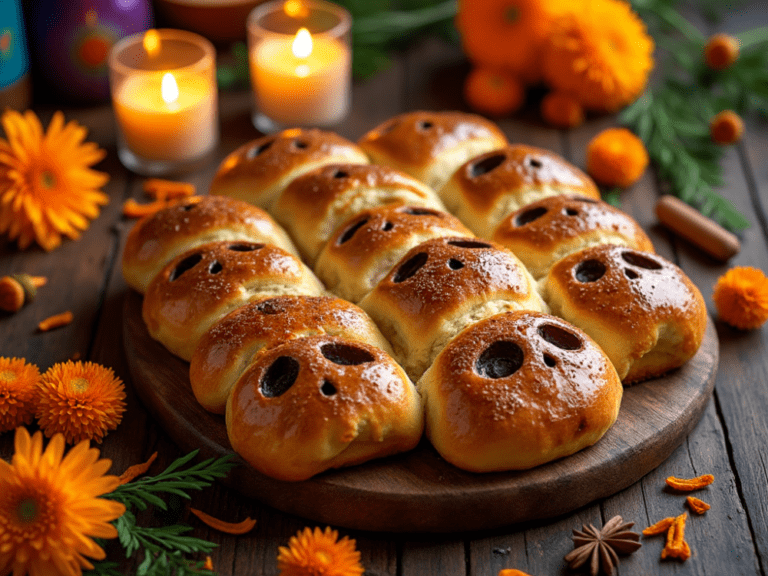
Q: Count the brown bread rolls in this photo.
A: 13